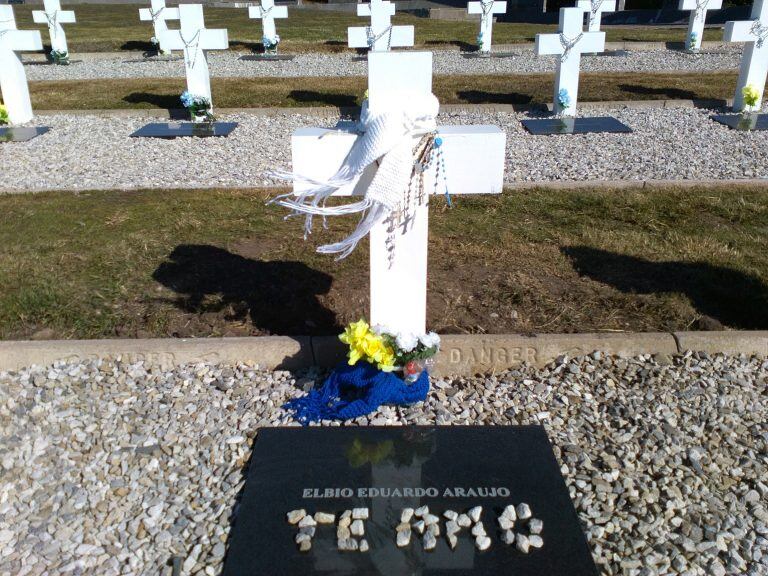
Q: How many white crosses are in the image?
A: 13